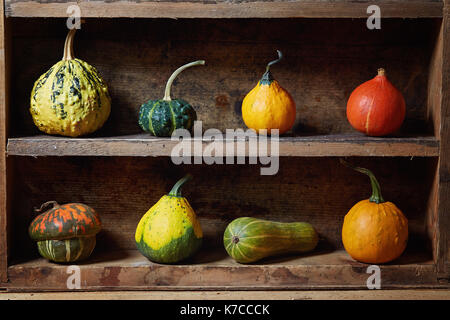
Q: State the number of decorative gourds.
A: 8